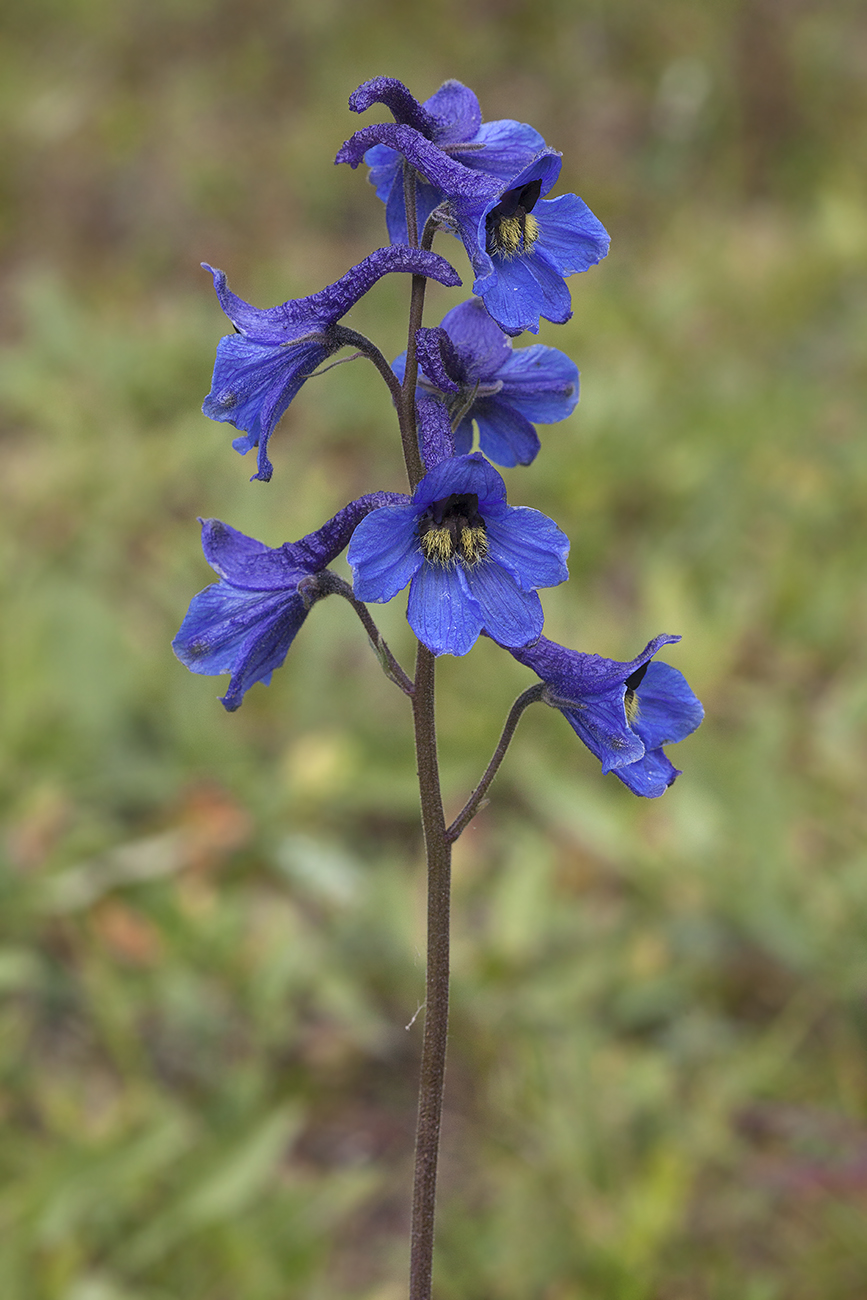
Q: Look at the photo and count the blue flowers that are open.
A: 7